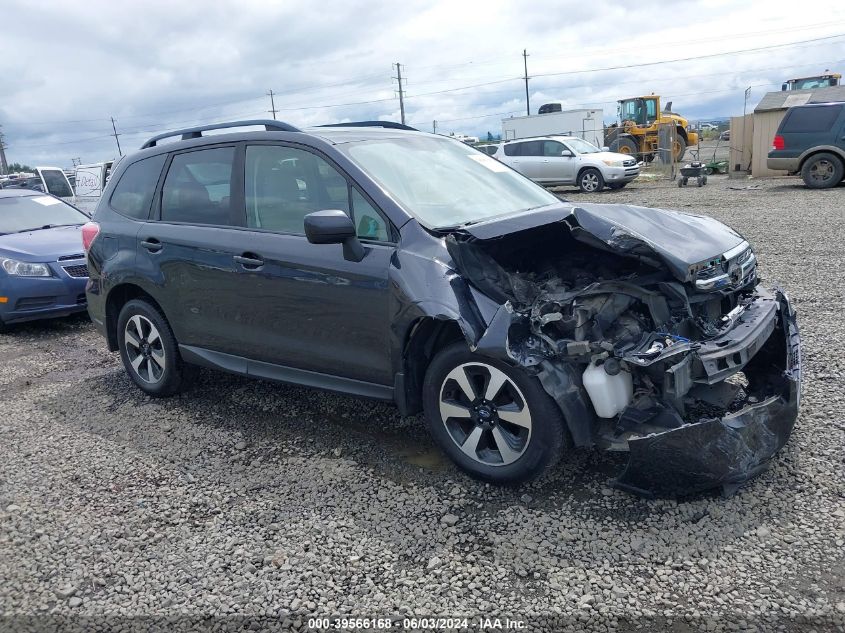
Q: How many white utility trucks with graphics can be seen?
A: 1